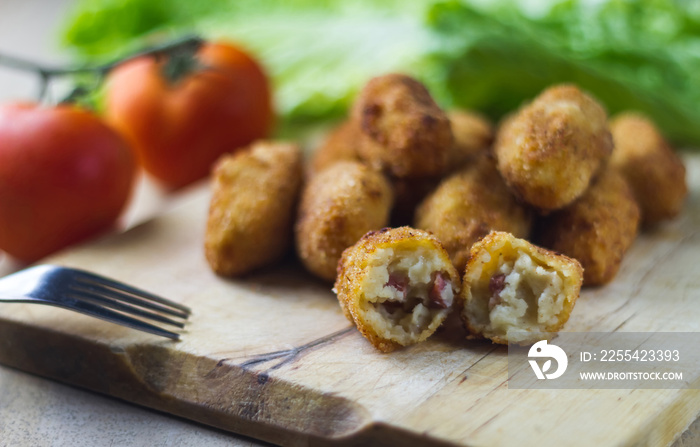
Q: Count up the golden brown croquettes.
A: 11